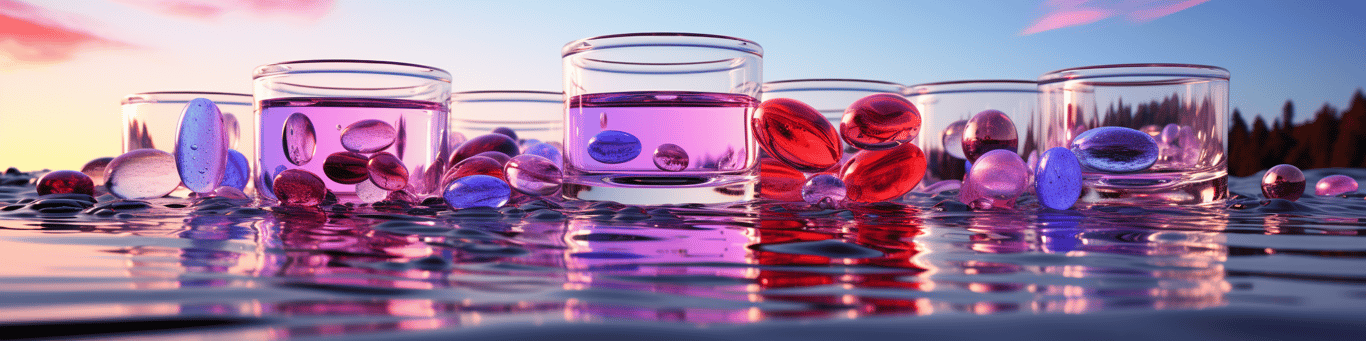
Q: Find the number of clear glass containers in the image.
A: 7